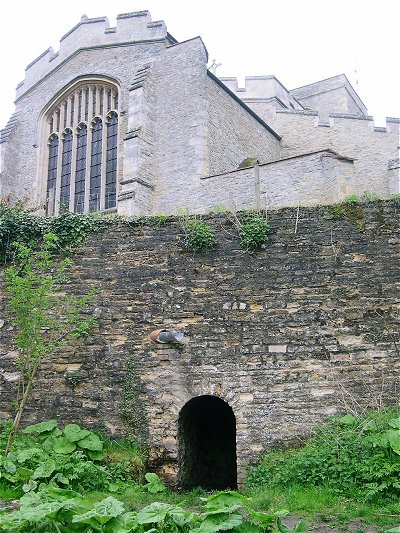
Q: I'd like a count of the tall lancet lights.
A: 5